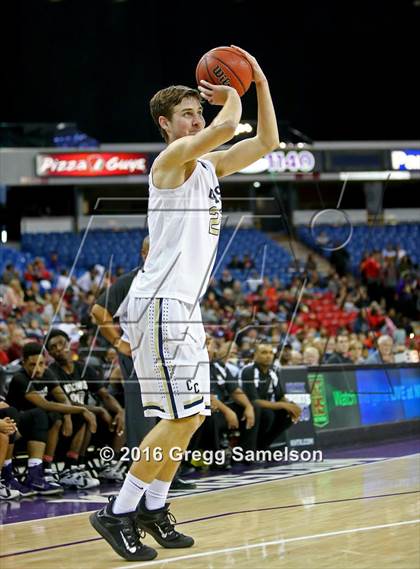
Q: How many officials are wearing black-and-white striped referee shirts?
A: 0